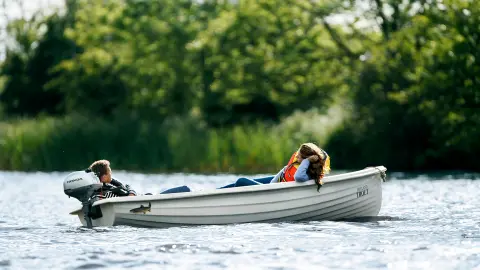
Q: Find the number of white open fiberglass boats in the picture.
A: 1